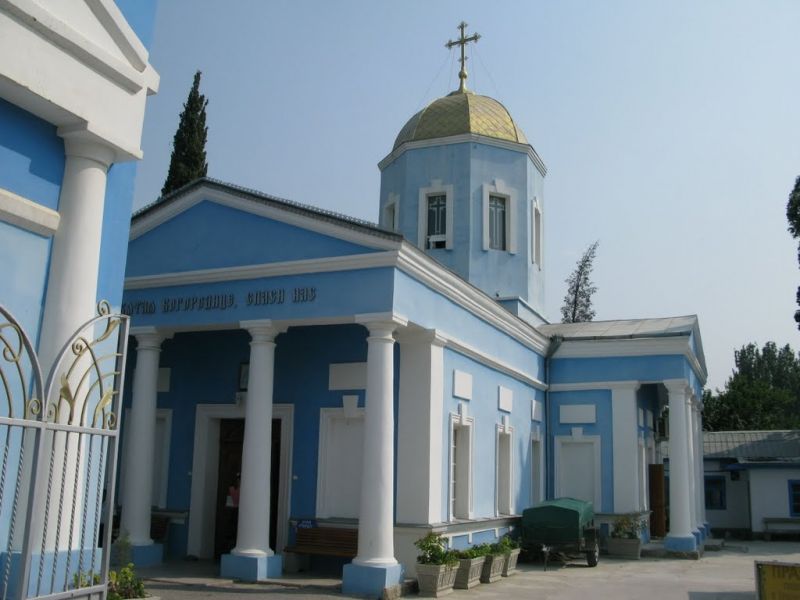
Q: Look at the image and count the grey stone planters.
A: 5